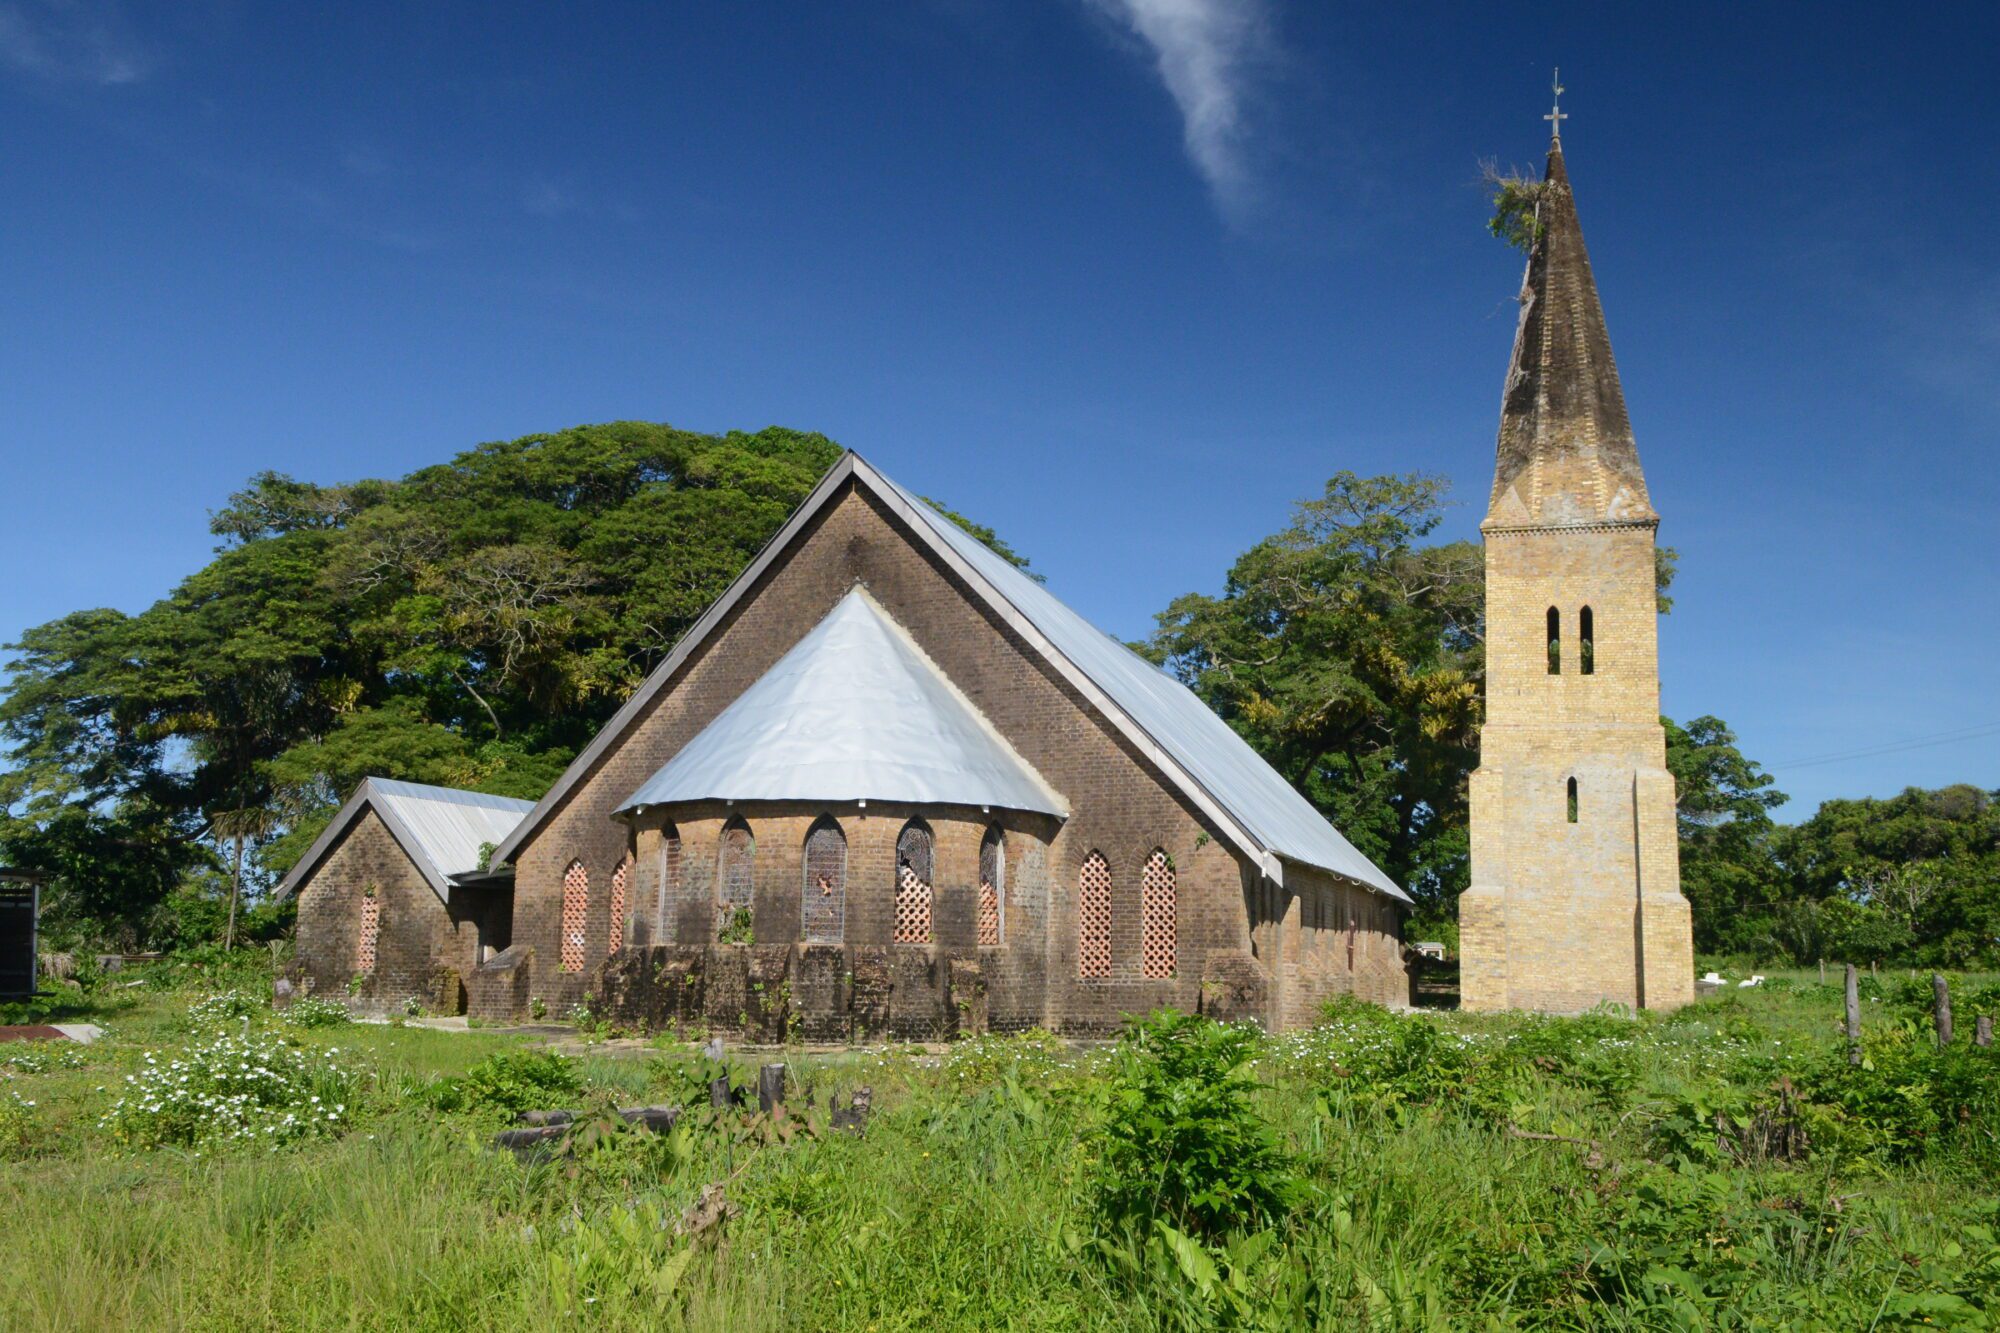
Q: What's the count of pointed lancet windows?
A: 13